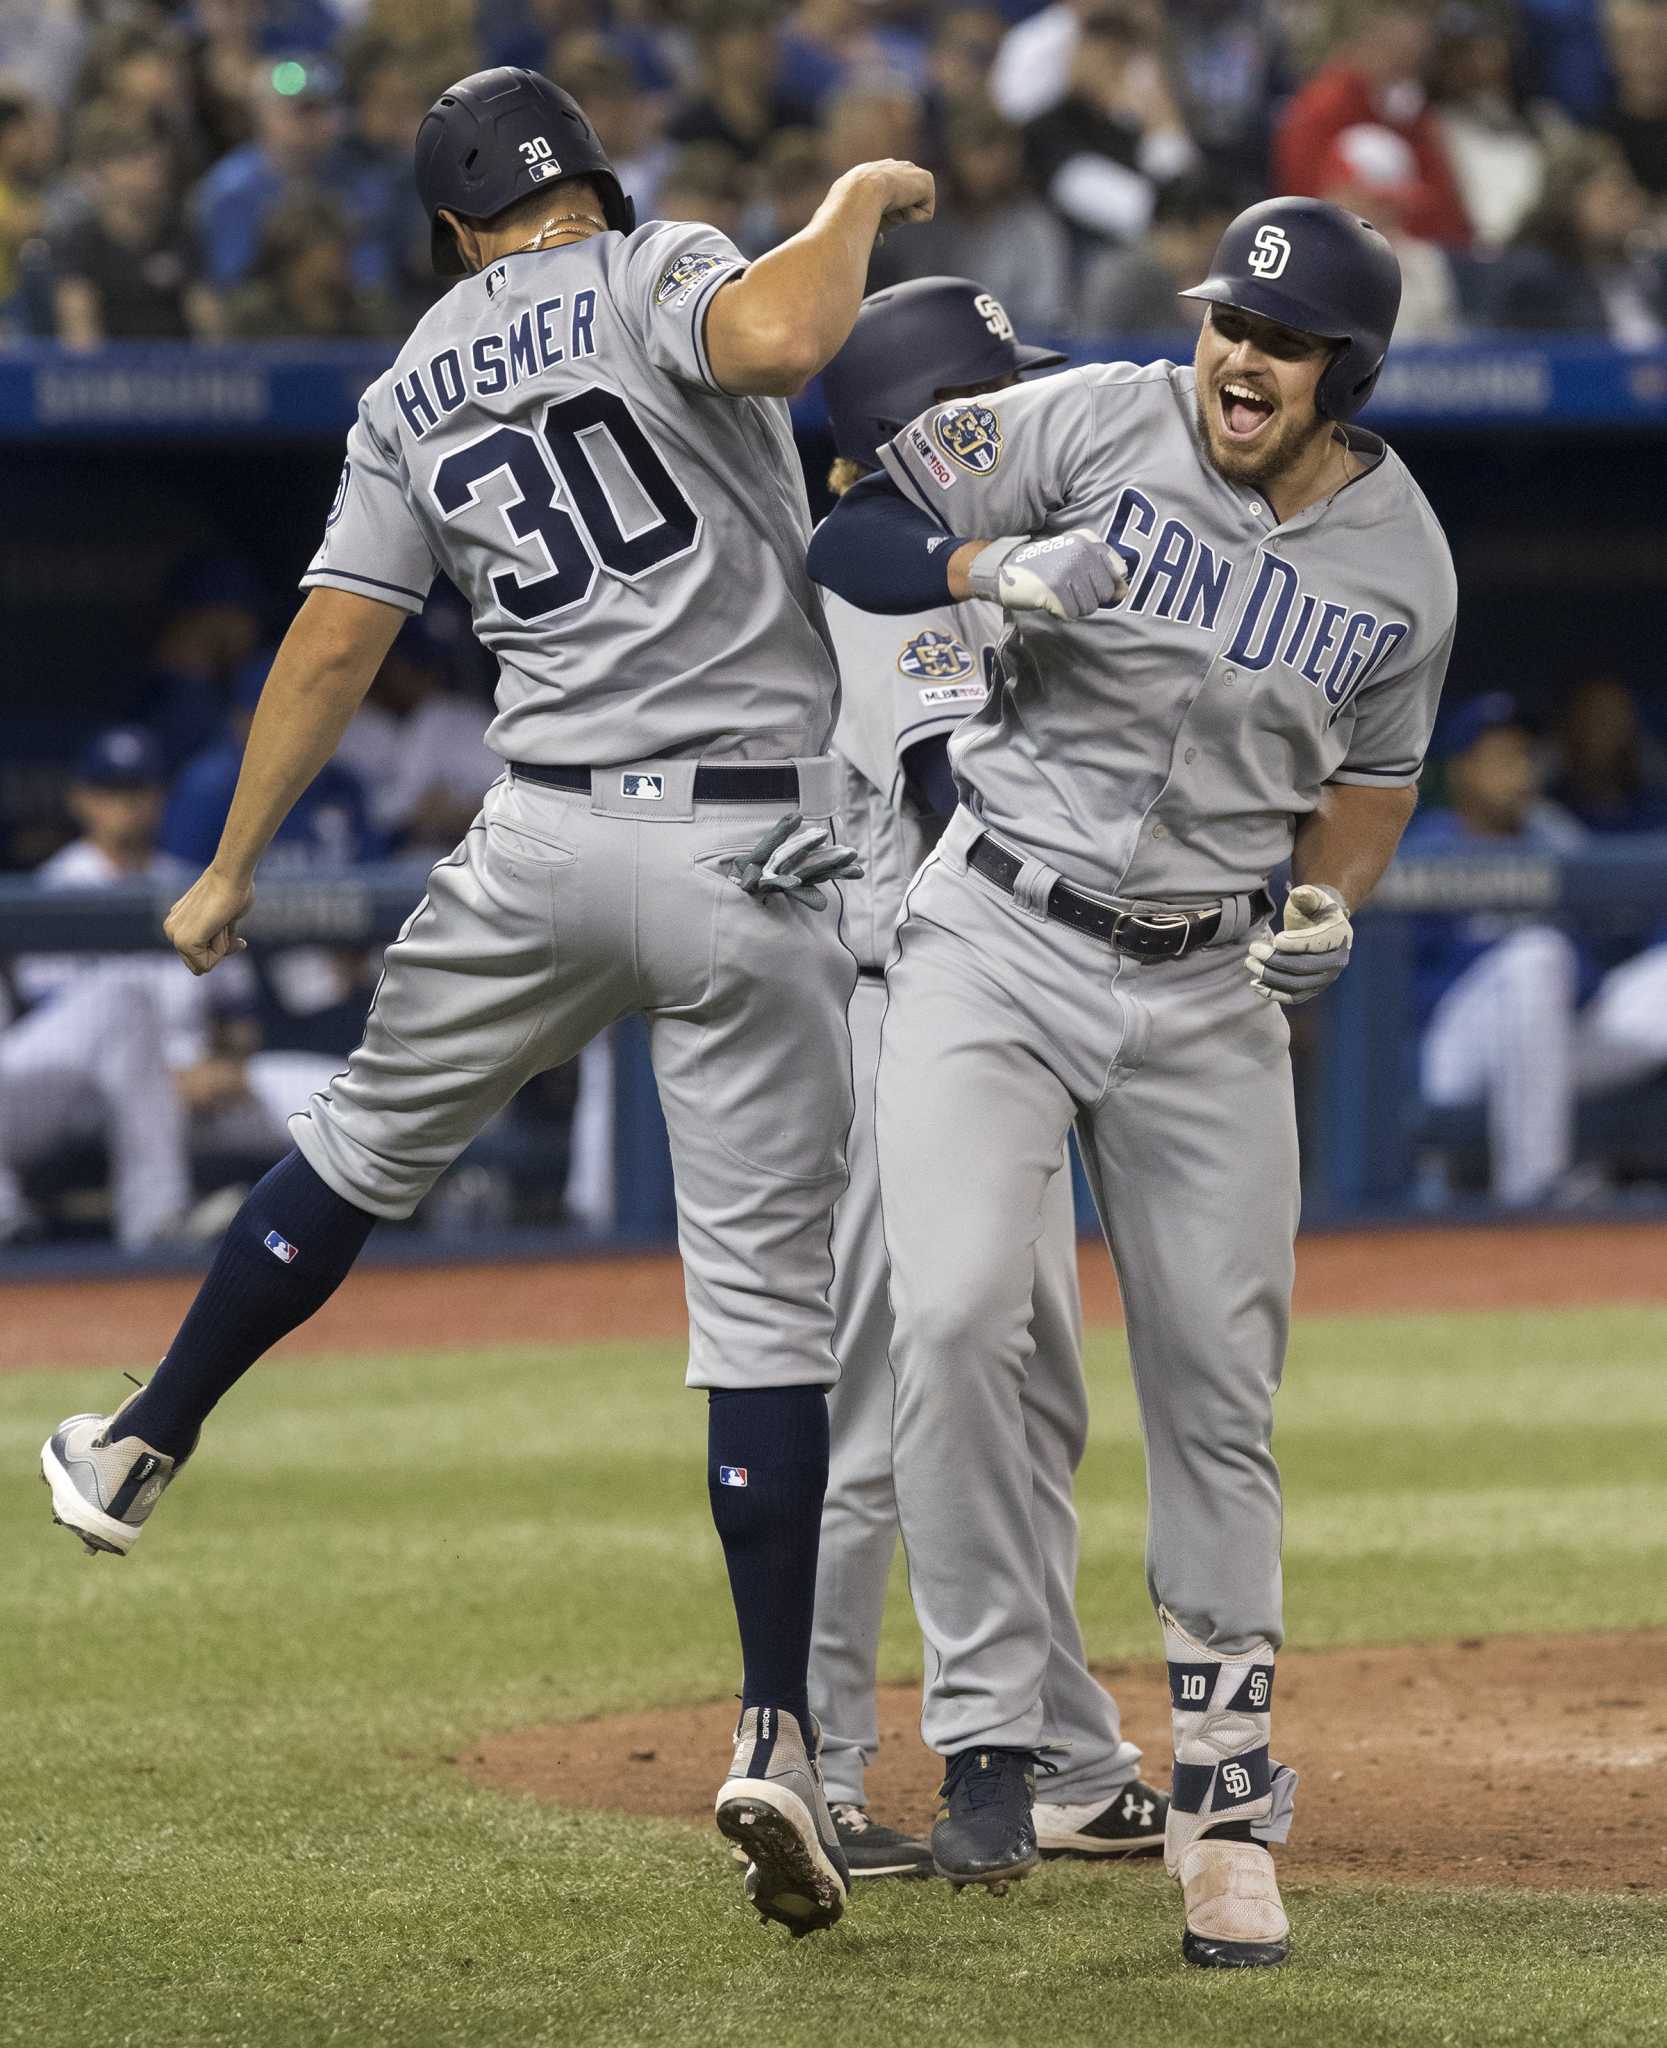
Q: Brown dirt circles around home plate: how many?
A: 1